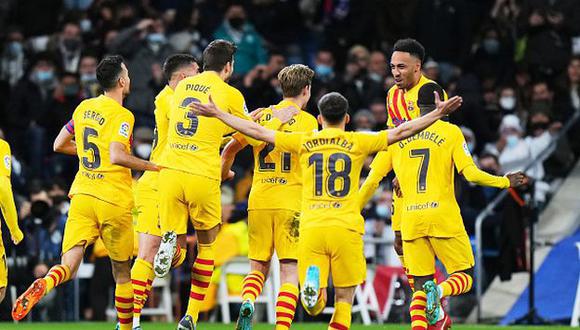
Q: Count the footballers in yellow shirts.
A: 8